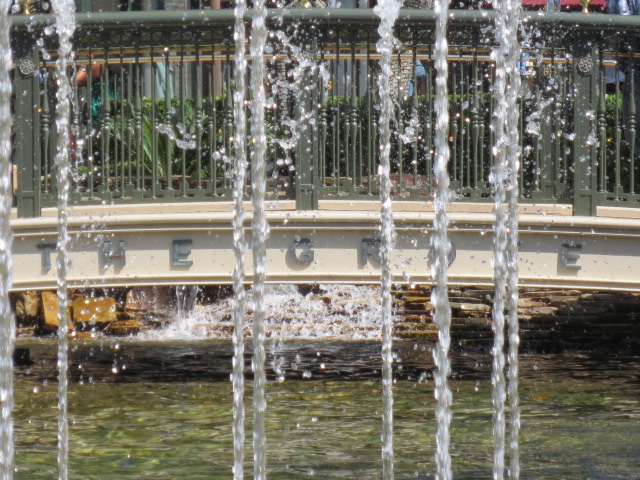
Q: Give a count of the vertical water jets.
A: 8